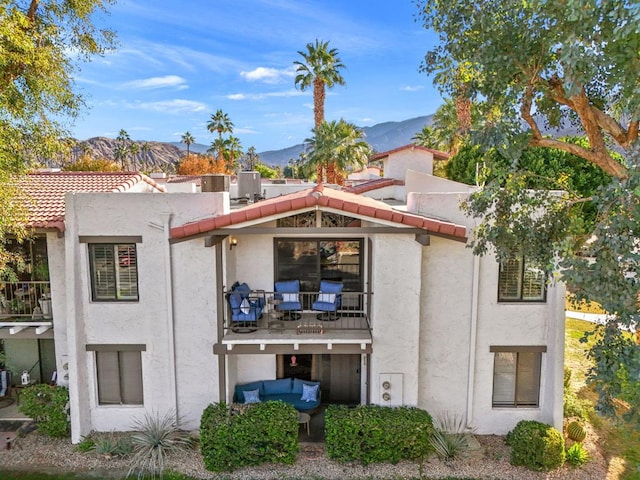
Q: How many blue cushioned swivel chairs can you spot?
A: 4